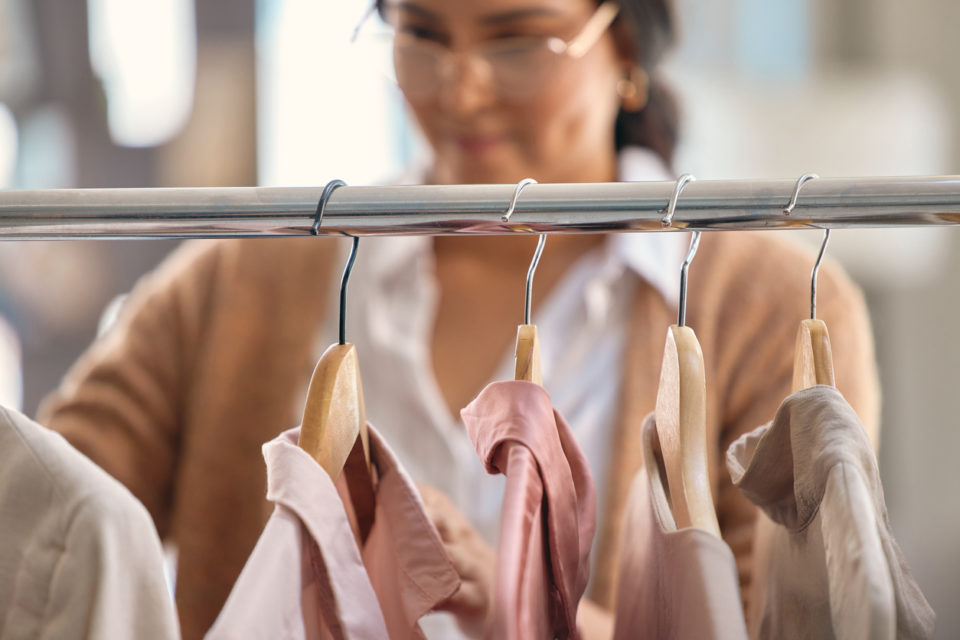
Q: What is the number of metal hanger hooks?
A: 4